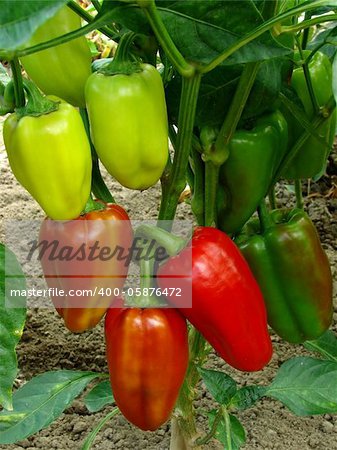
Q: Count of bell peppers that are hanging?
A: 9